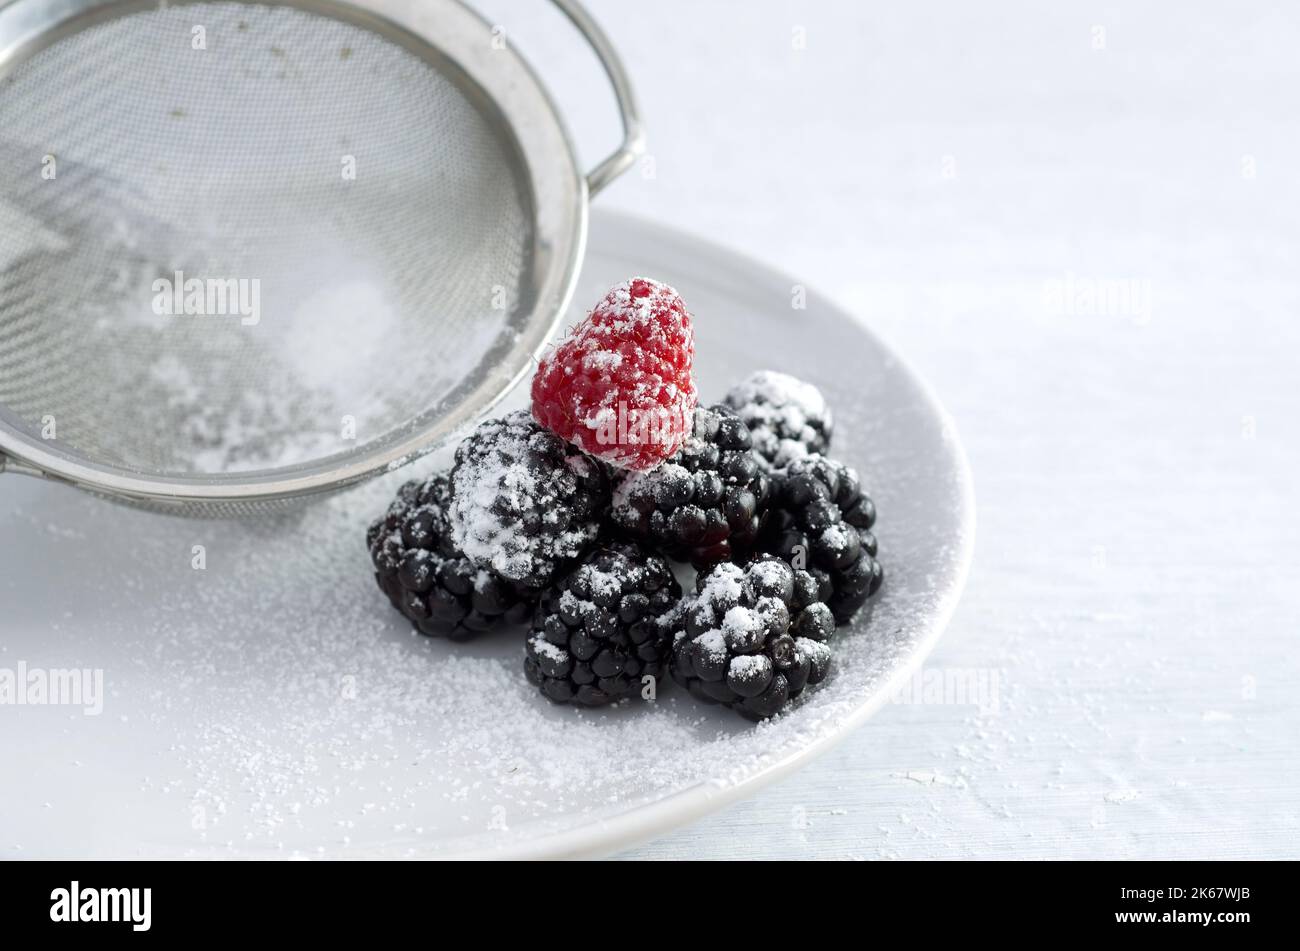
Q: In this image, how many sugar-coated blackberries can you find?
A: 7